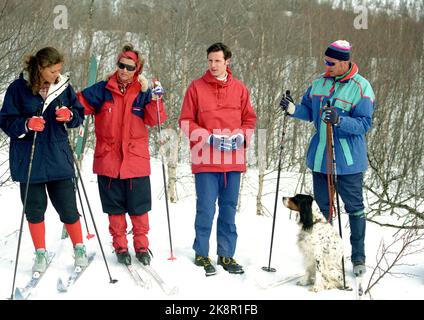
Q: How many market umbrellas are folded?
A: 0